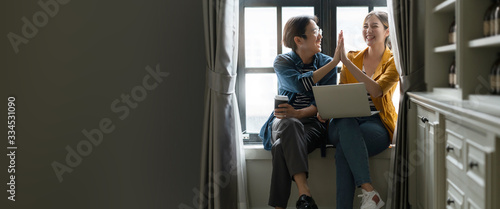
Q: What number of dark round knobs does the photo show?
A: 4